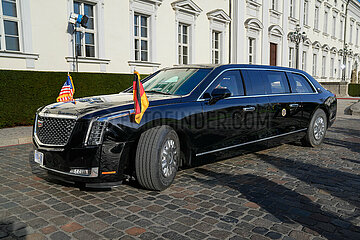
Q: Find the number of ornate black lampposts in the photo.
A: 2